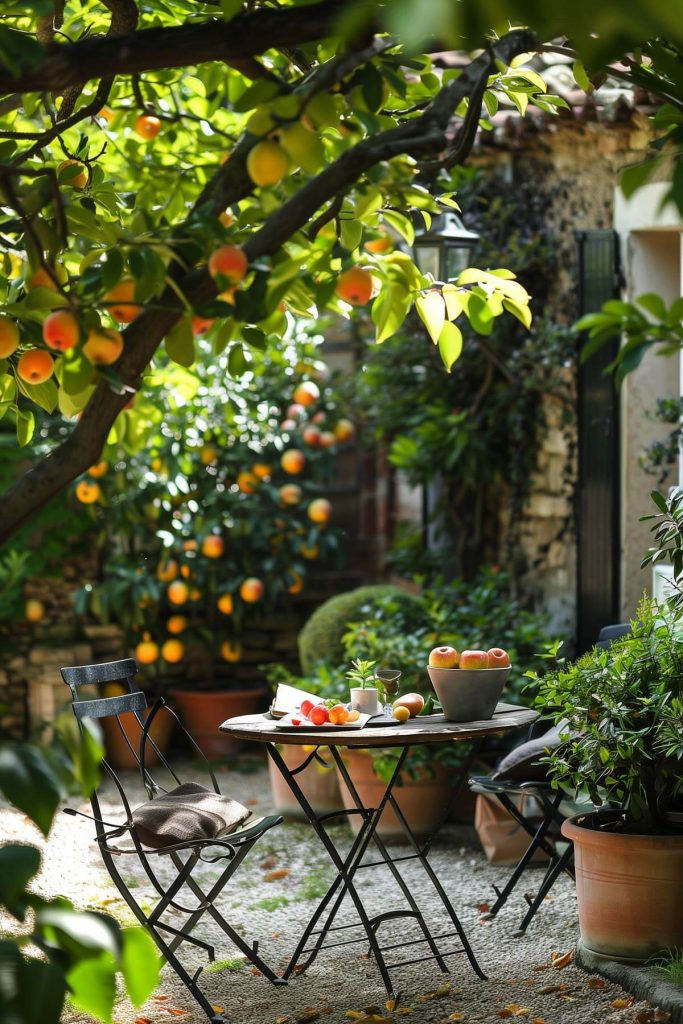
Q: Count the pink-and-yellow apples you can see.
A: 3